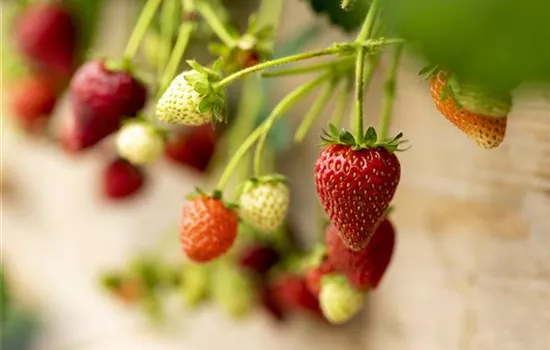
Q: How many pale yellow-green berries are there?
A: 4